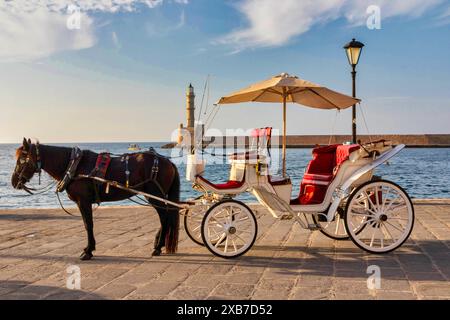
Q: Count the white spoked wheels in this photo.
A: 4